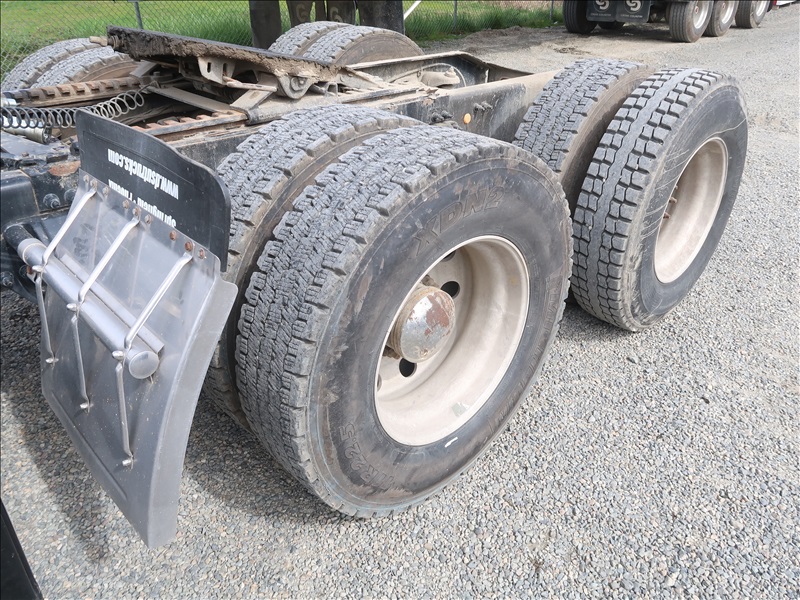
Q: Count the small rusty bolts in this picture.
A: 9